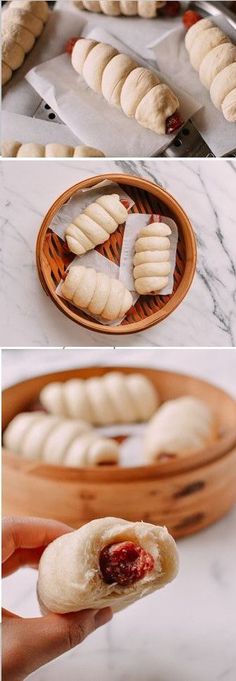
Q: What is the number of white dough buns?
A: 12